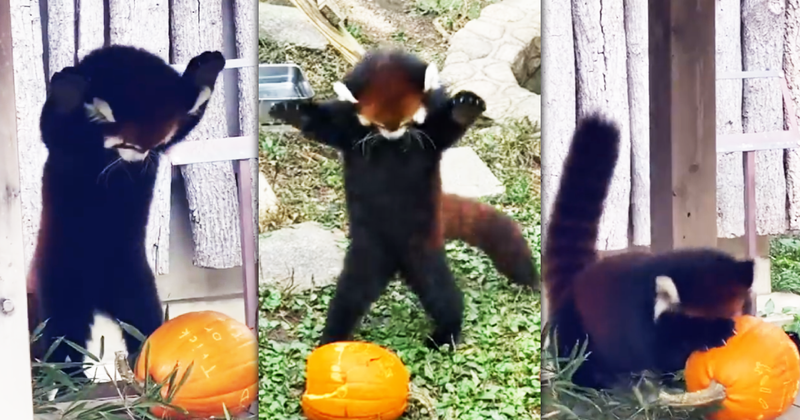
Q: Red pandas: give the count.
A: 3